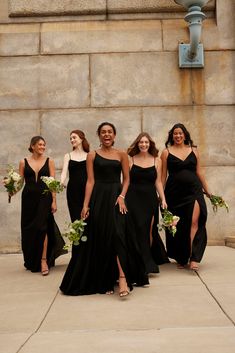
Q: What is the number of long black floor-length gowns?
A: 5